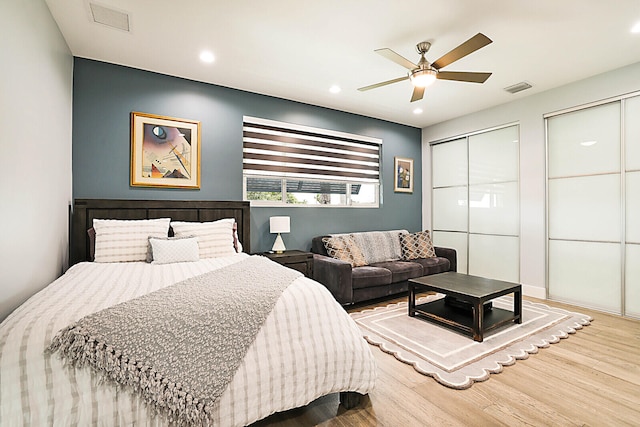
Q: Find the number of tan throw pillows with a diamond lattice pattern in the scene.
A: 2